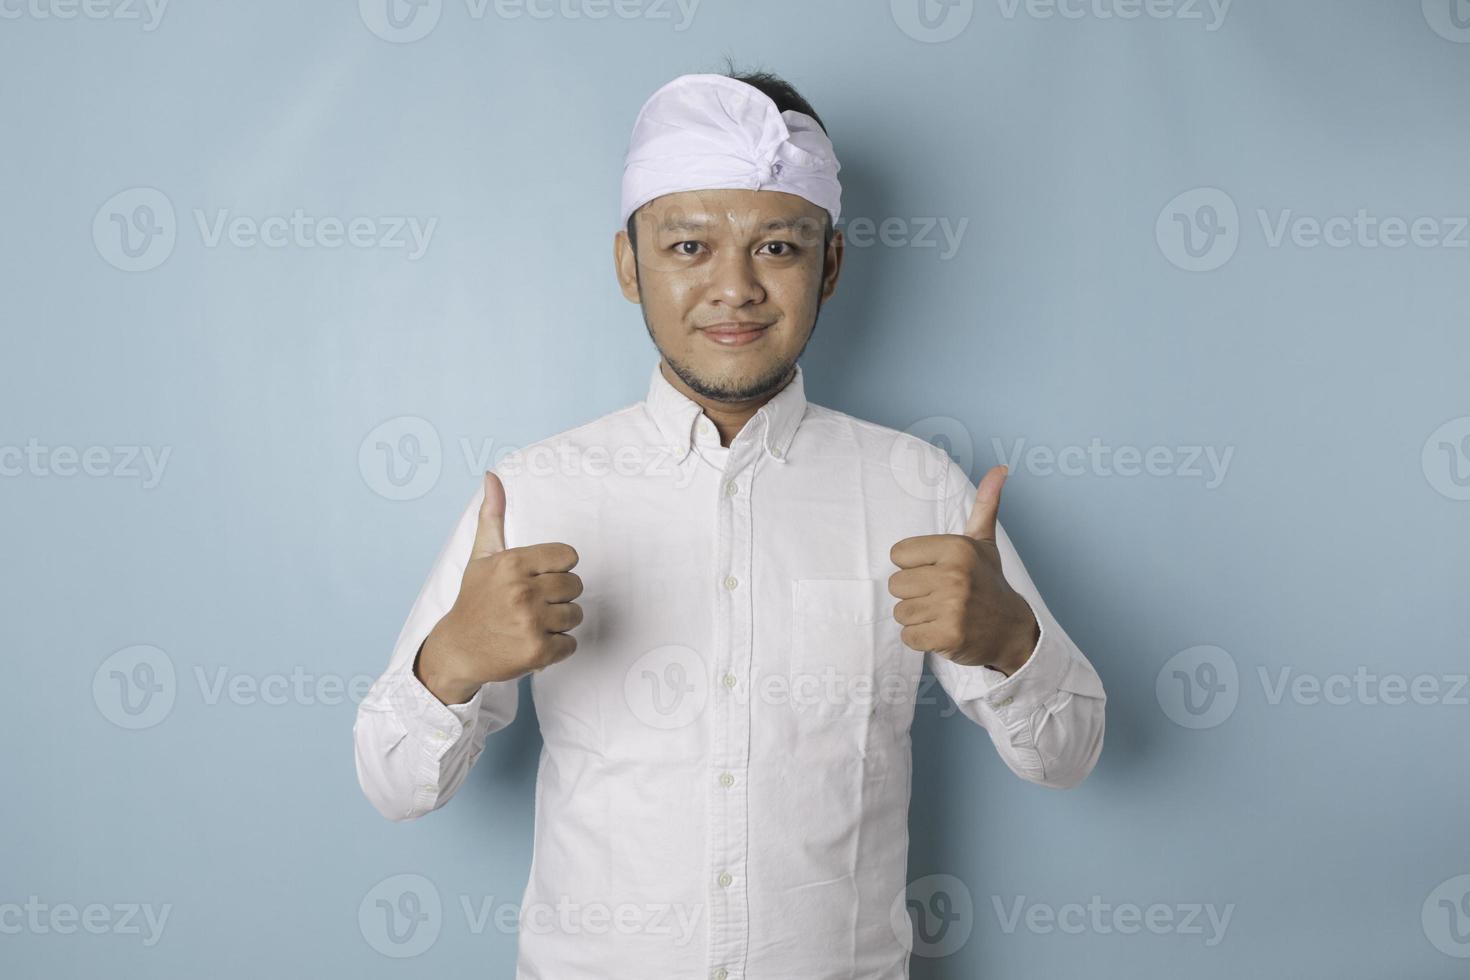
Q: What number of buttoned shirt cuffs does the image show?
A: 2